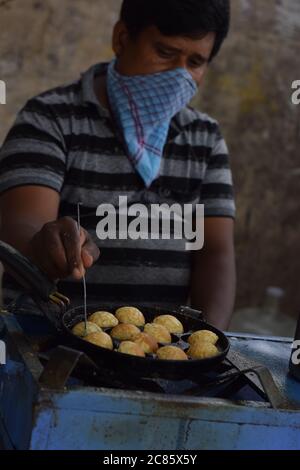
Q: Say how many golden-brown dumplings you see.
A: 12